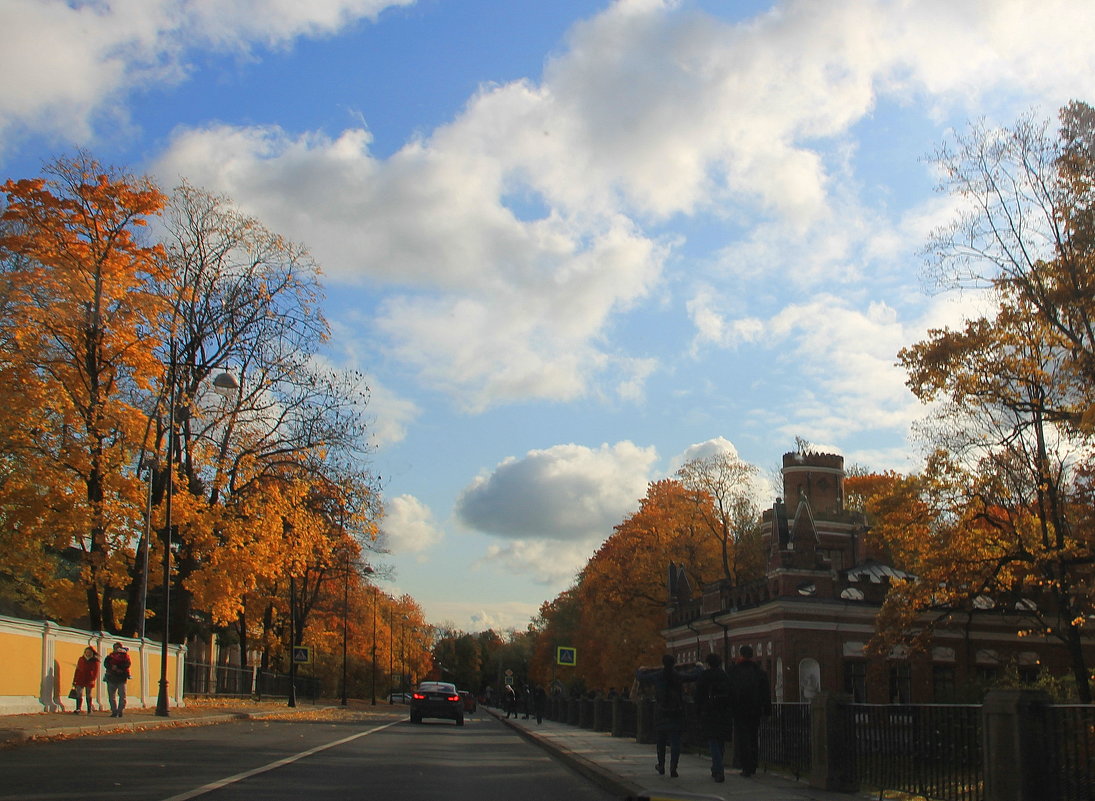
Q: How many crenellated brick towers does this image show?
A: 1